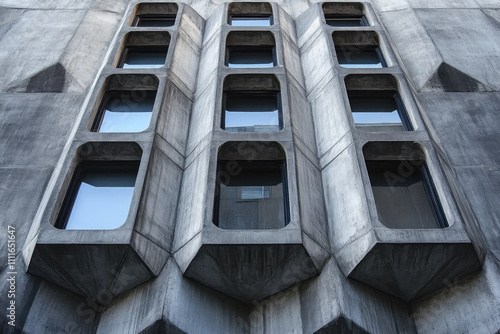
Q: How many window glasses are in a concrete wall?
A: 12